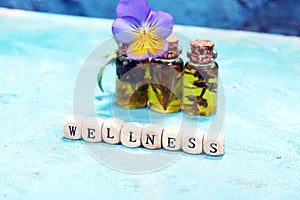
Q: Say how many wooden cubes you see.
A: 8